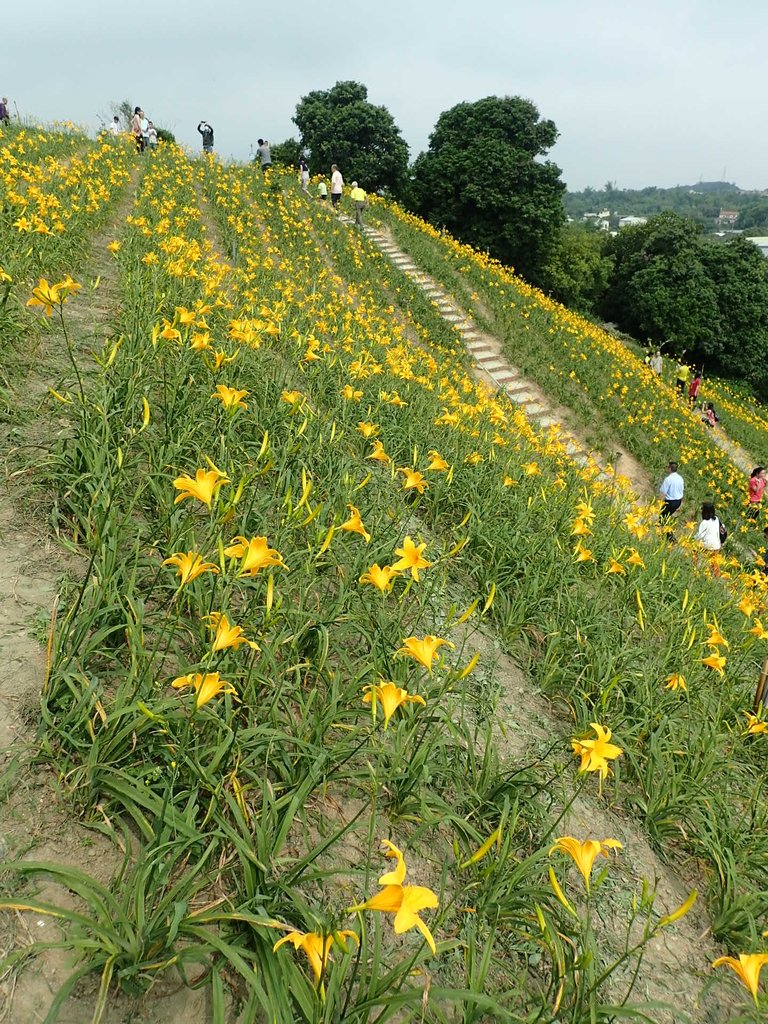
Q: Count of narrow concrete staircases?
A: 1